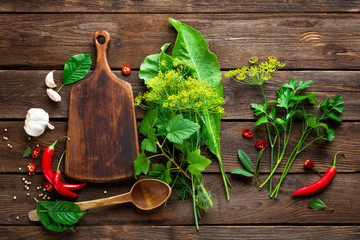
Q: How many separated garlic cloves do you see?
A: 2